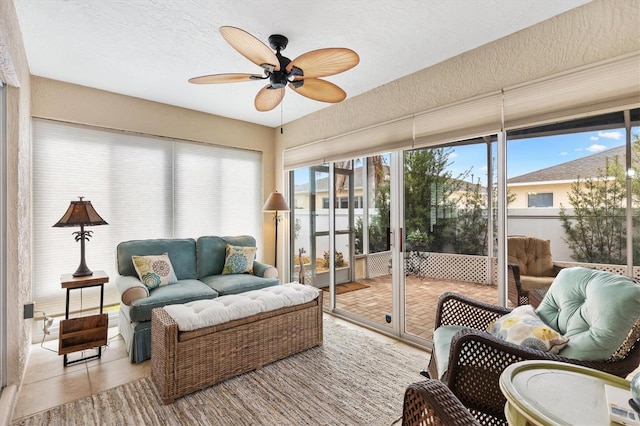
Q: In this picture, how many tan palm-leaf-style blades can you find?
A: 5